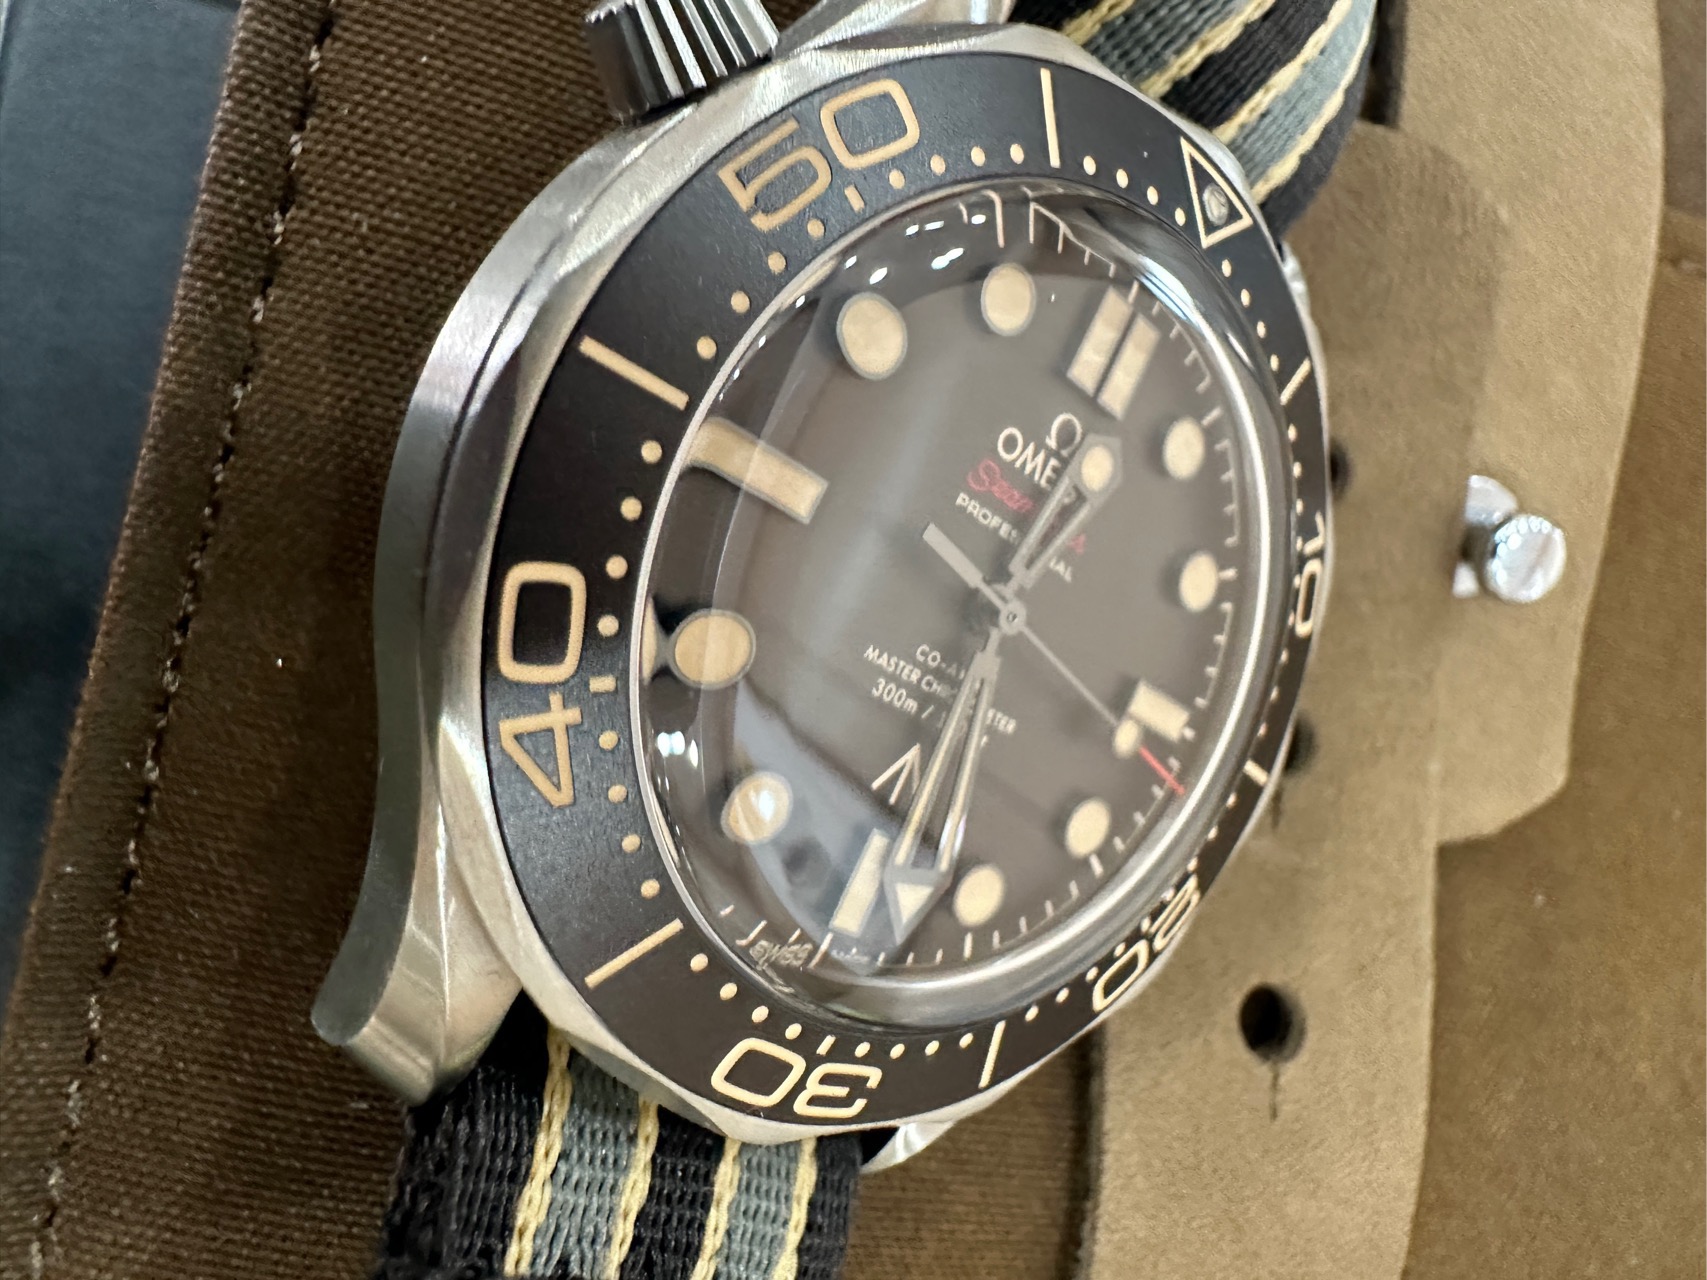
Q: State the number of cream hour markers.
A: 12